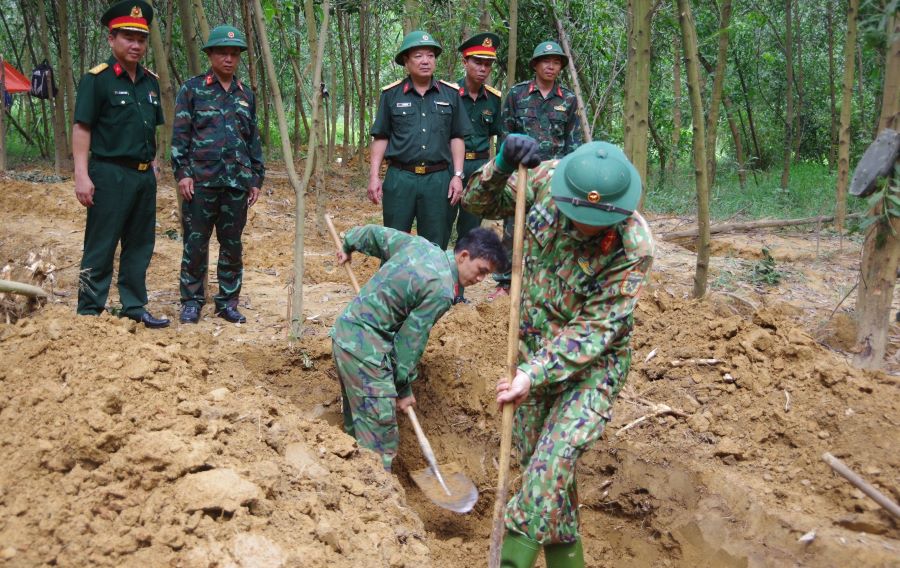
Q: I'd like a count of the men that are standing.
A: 5